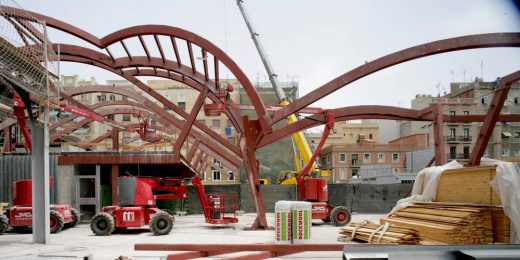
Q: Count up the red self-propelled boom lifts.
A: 3